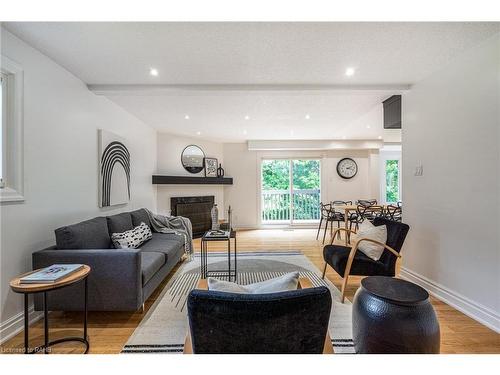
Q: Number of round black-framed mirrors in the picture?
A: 1